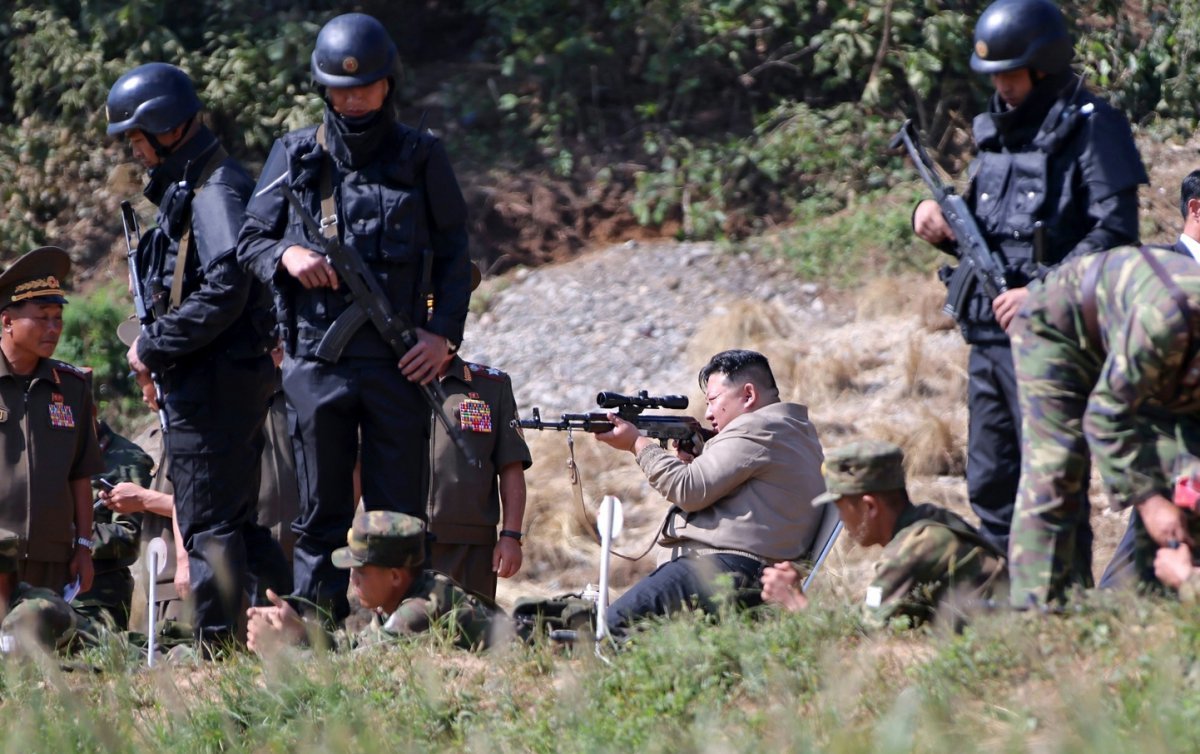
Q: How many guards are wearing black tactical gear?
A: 3